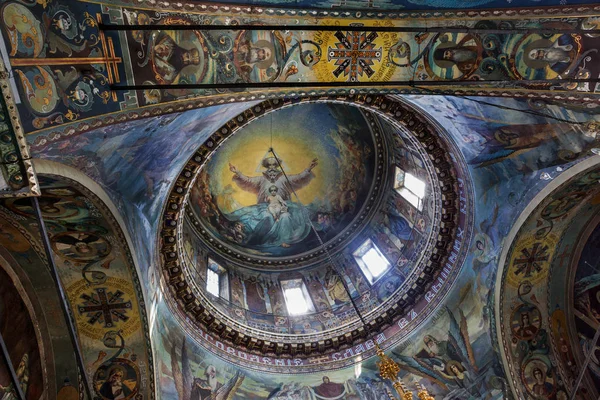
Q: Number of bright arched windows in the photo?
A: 4